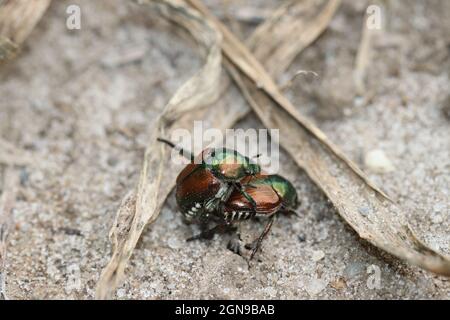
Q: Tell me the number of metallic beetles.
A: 2